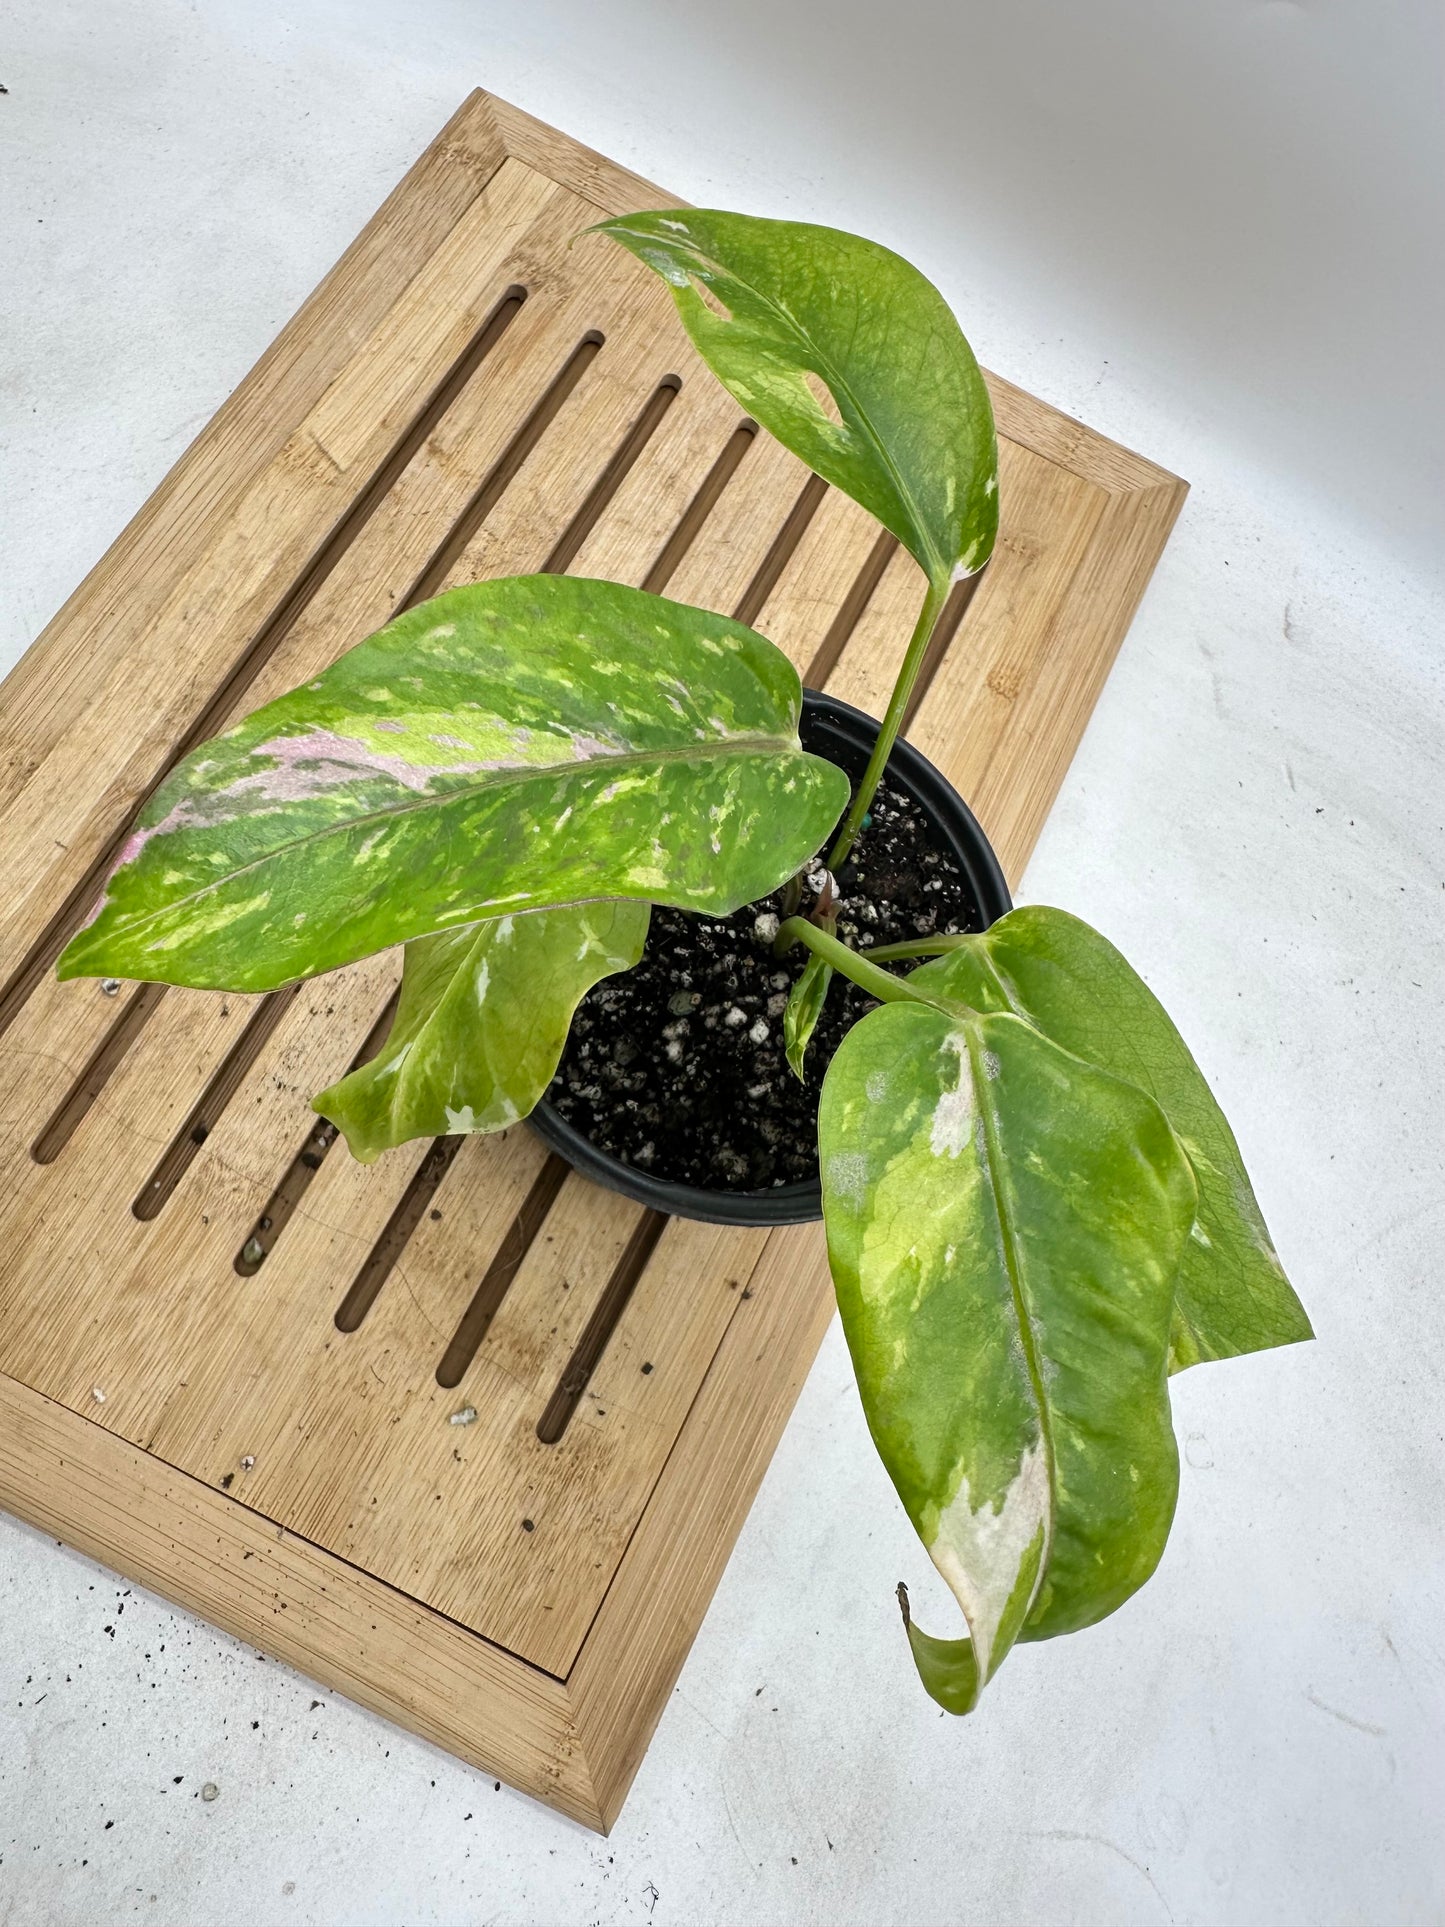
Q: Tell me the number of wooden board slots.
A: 7